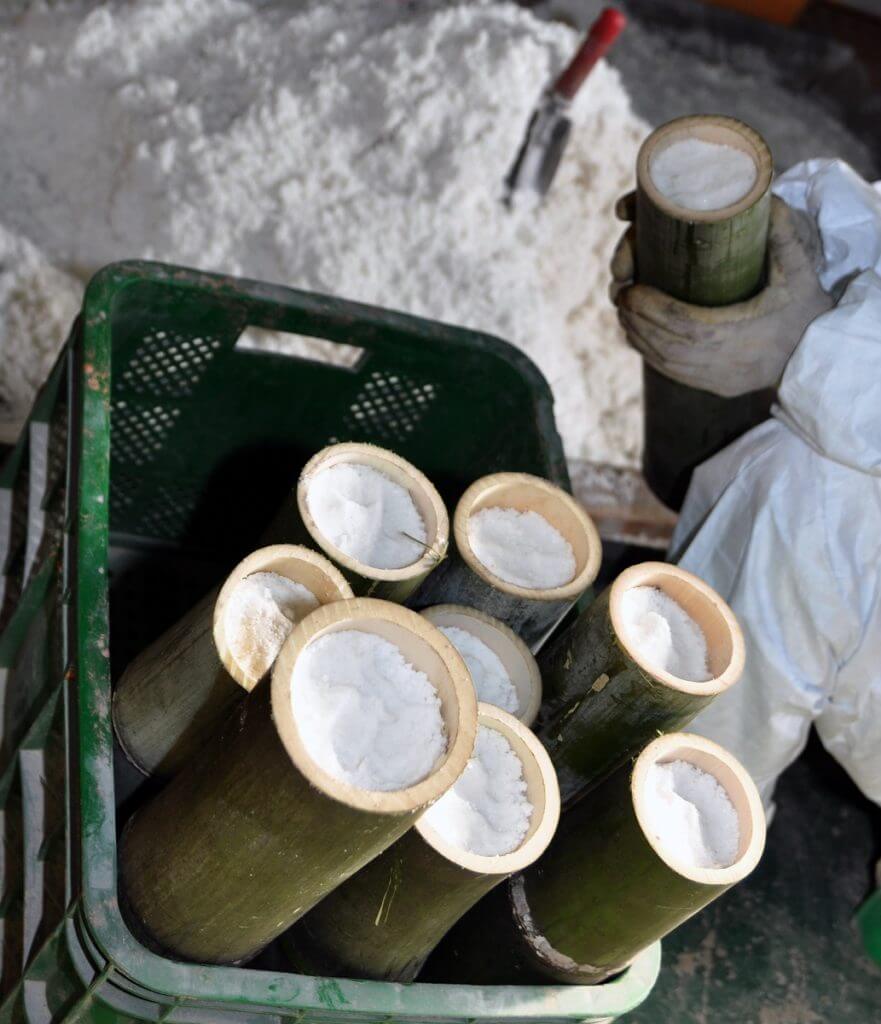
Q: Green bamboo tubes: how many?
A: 9